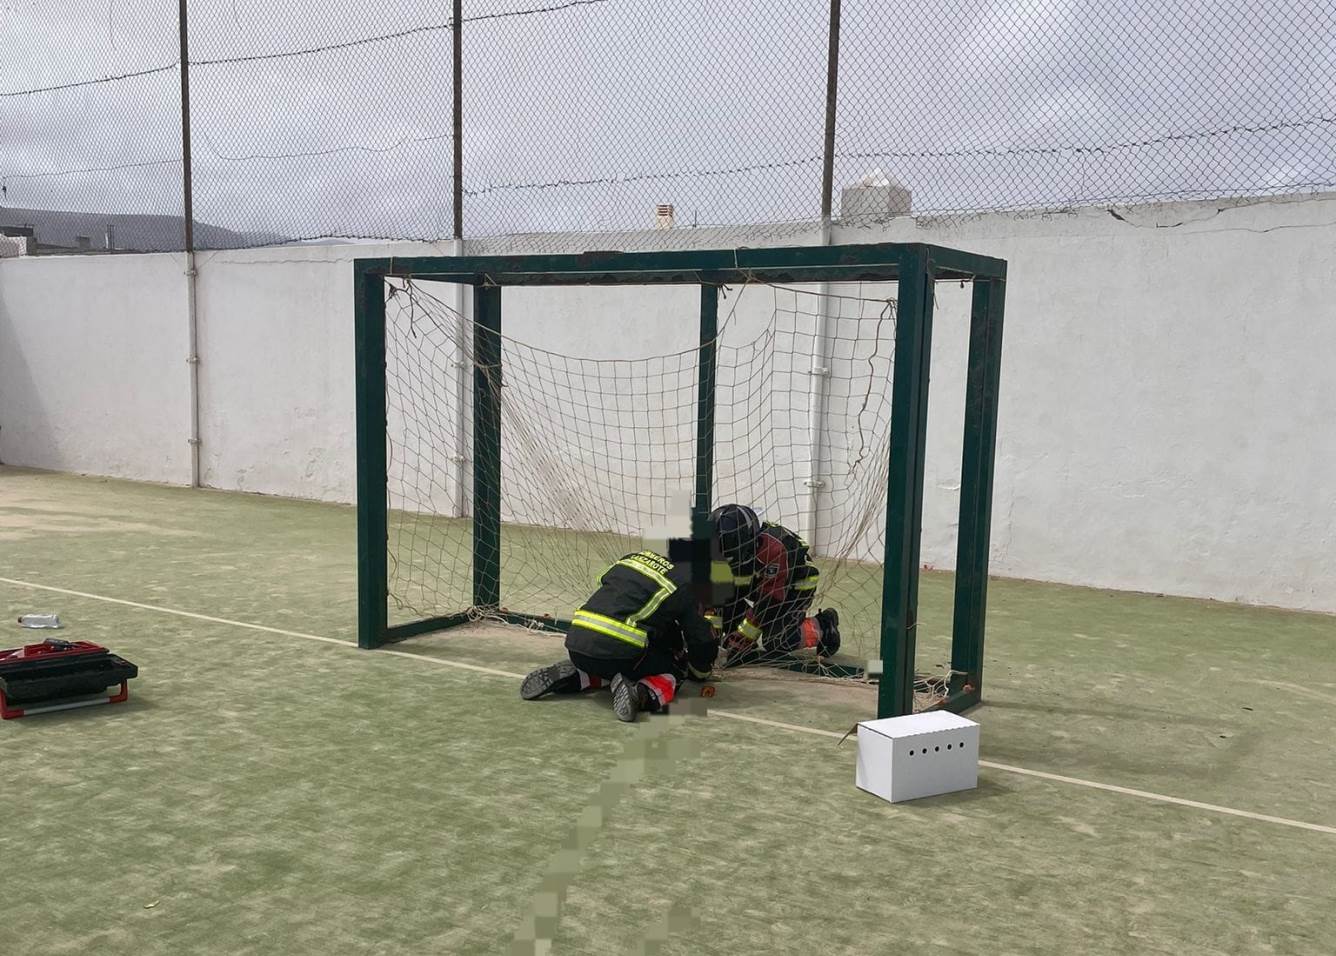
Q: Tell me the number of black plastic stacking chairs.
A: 0